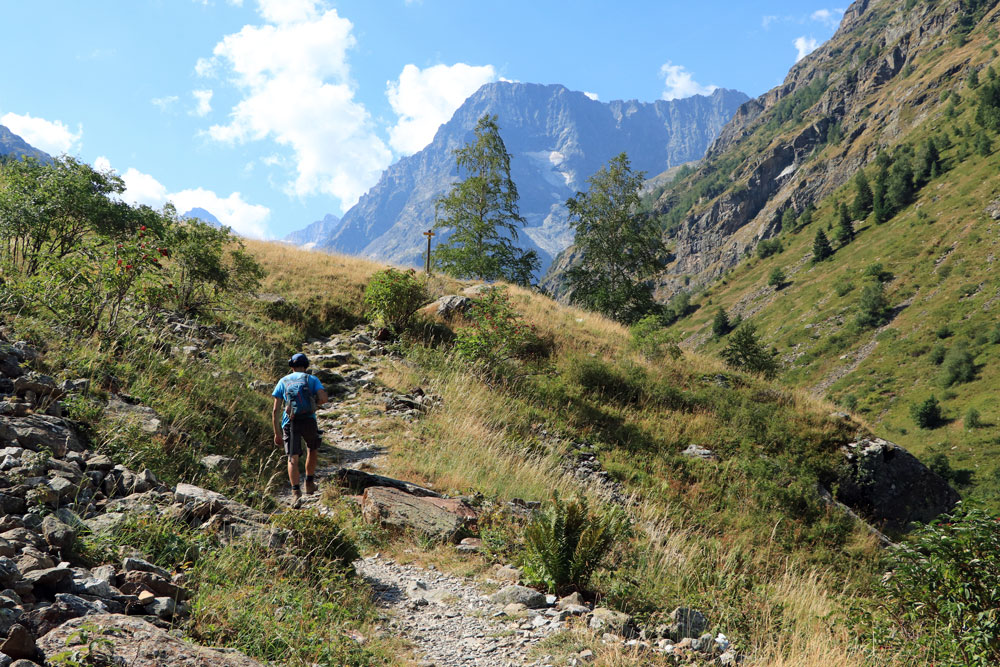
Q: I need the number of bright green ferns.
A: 1